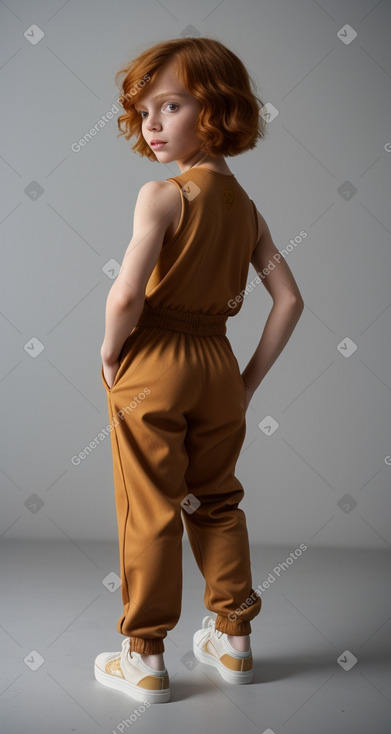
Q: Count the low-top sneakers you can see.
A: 2